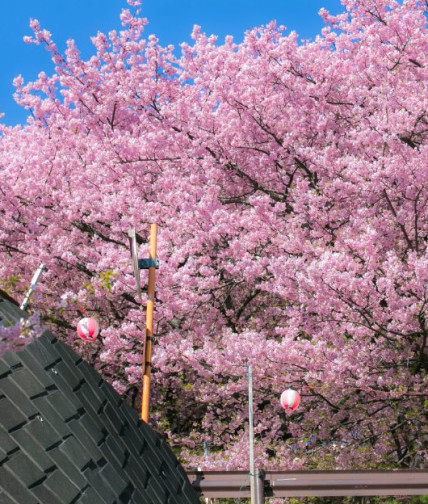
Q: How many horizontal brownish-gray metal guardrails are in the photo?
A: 1